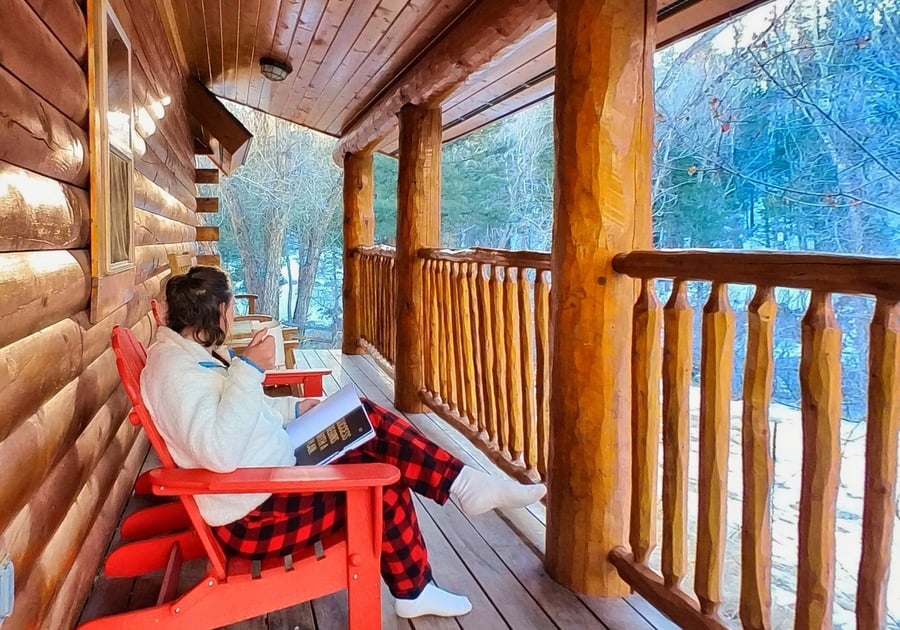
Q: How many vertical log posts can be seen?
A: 3